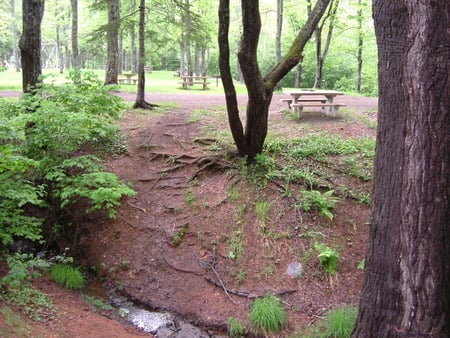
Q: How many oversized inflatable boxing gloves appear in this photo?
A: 0